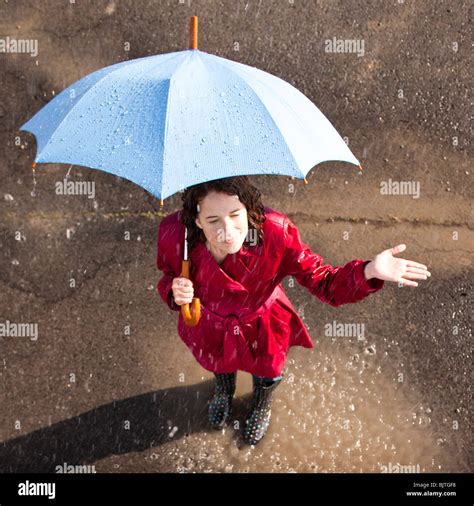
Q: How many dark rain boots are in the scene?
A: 2